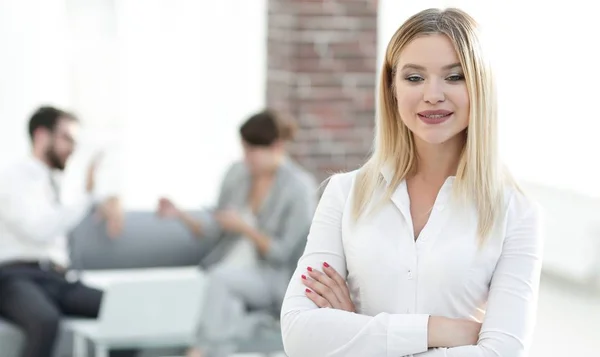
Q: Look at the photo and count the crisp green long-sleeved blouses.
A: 0